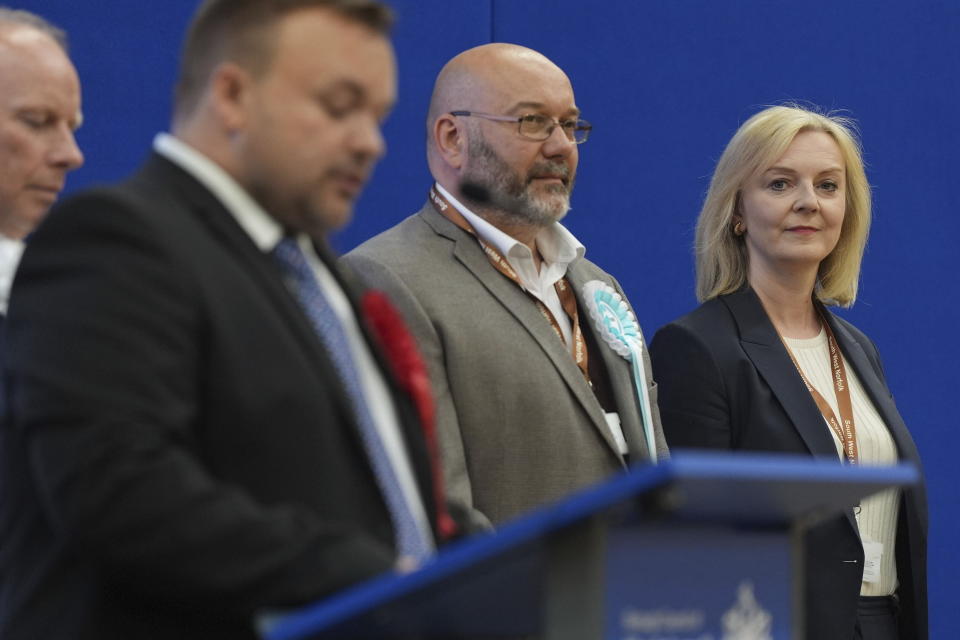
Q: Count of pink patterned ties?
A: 0